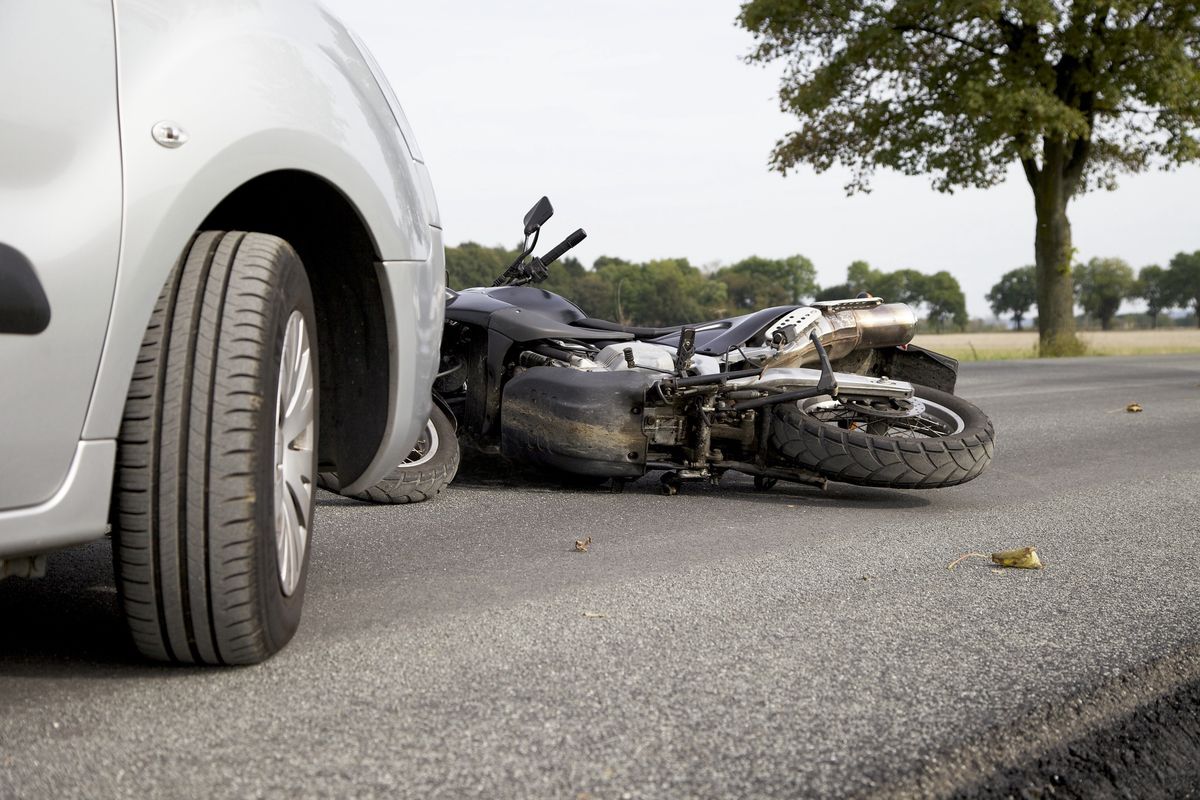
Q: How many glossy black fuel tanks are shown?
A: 1